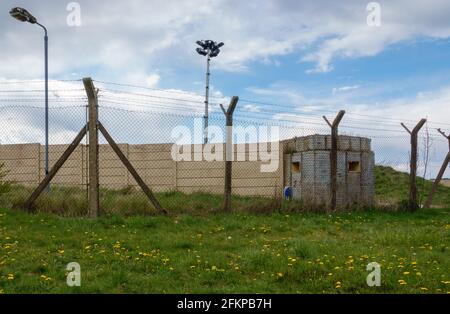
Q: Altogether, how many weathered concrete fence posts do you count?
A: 5